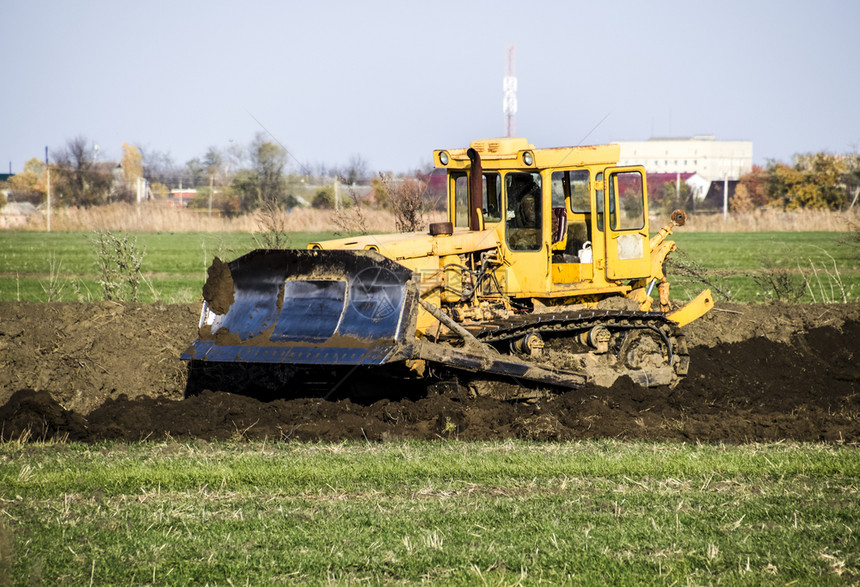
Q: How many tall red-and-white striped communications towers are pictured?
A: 1